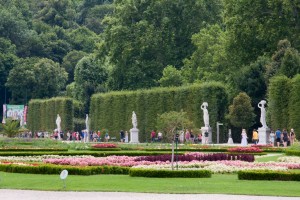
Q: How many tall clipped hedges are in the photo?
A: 3